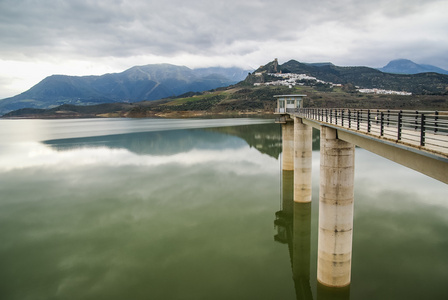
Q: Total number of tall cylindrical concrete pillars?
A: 3